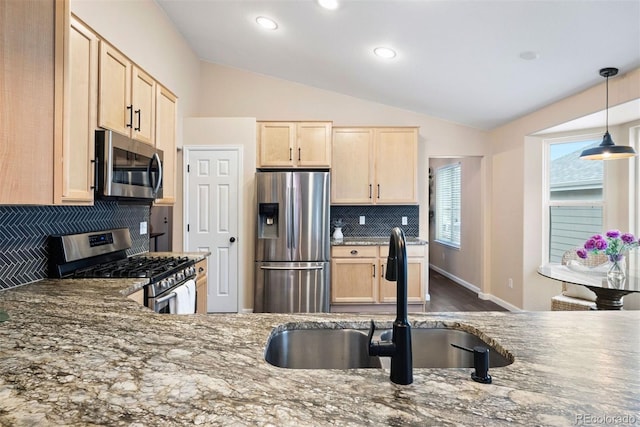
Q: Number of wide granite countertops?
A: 1